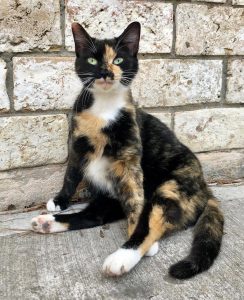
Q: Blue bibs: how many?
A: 0